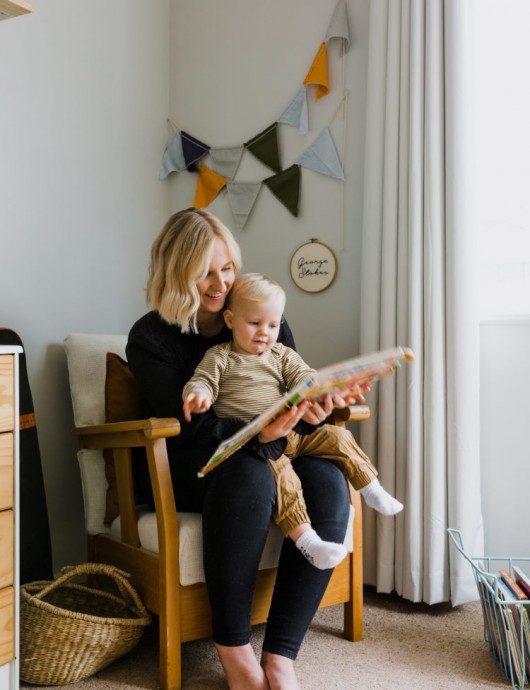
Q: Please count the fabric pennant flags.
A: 11